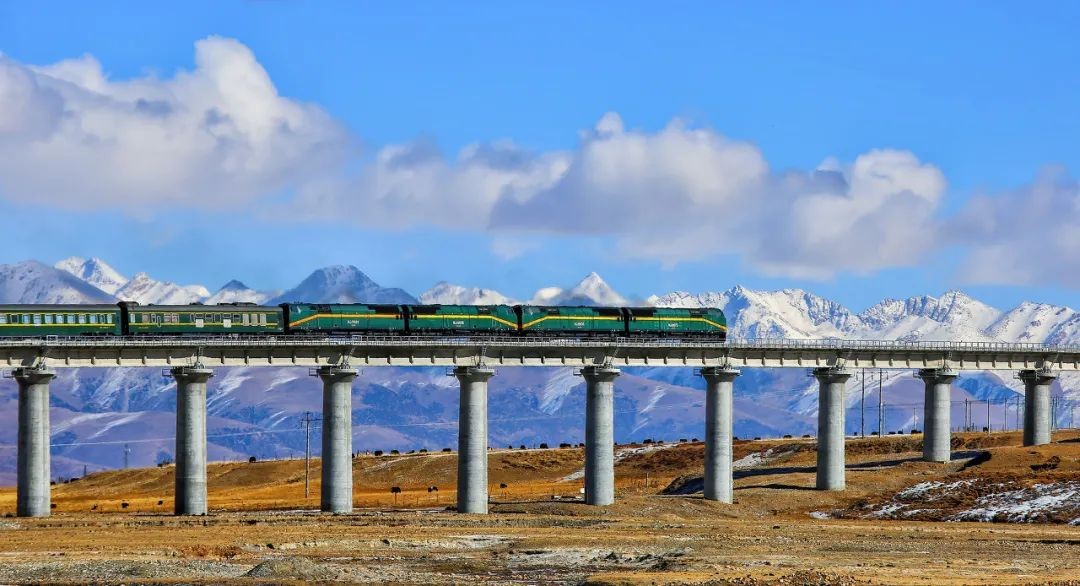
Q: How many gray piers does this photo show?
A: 9